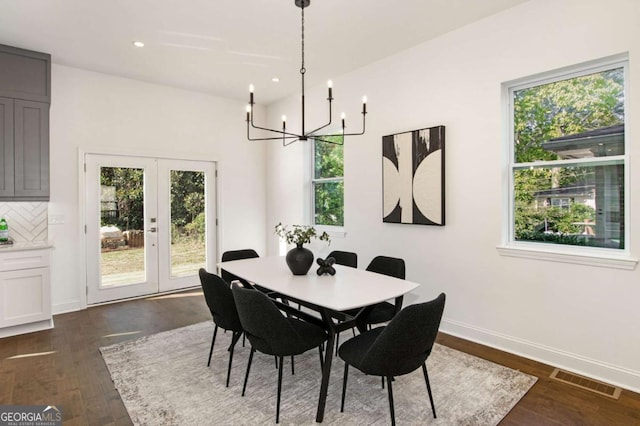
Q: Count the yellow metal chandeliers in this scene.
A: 0